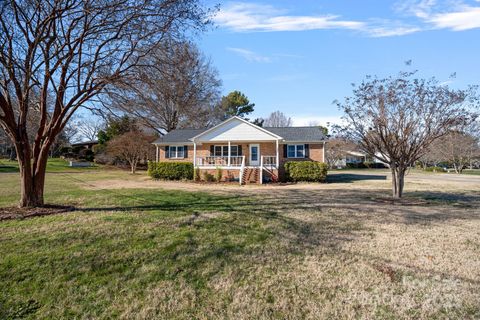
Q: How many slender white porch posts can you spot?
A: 3